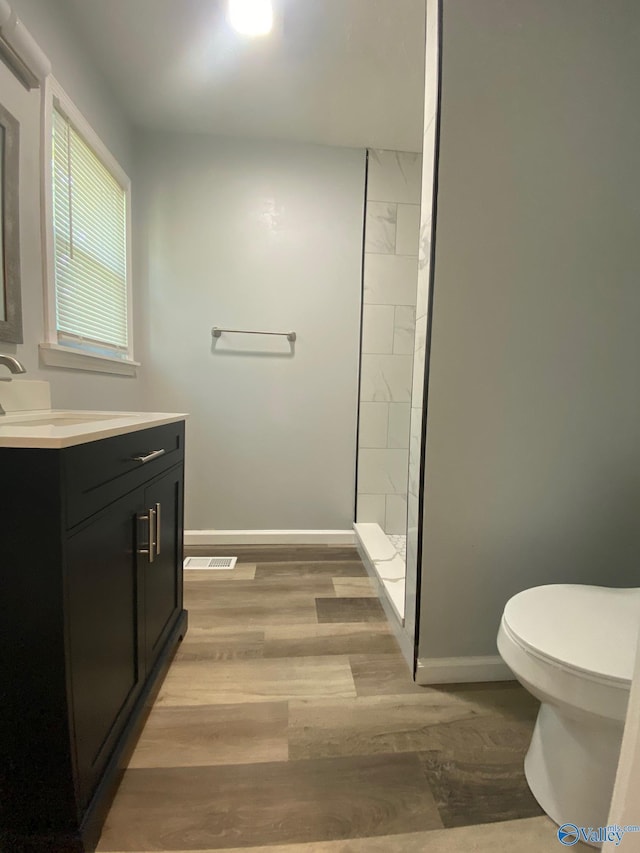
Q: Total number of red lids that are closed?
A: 0